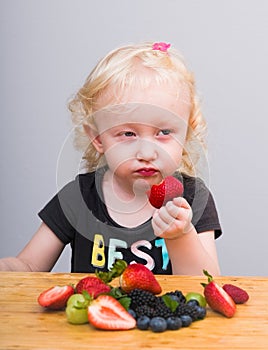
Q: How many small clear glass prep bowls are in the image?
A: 0